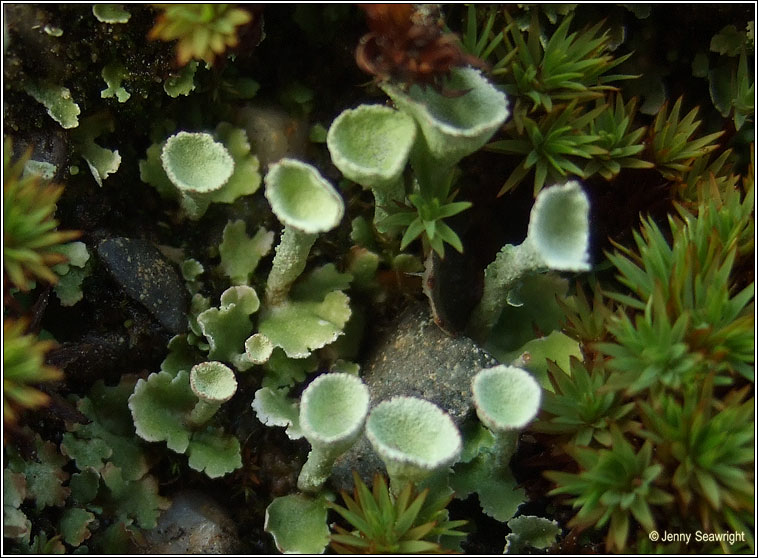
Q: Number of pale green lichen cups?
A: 10